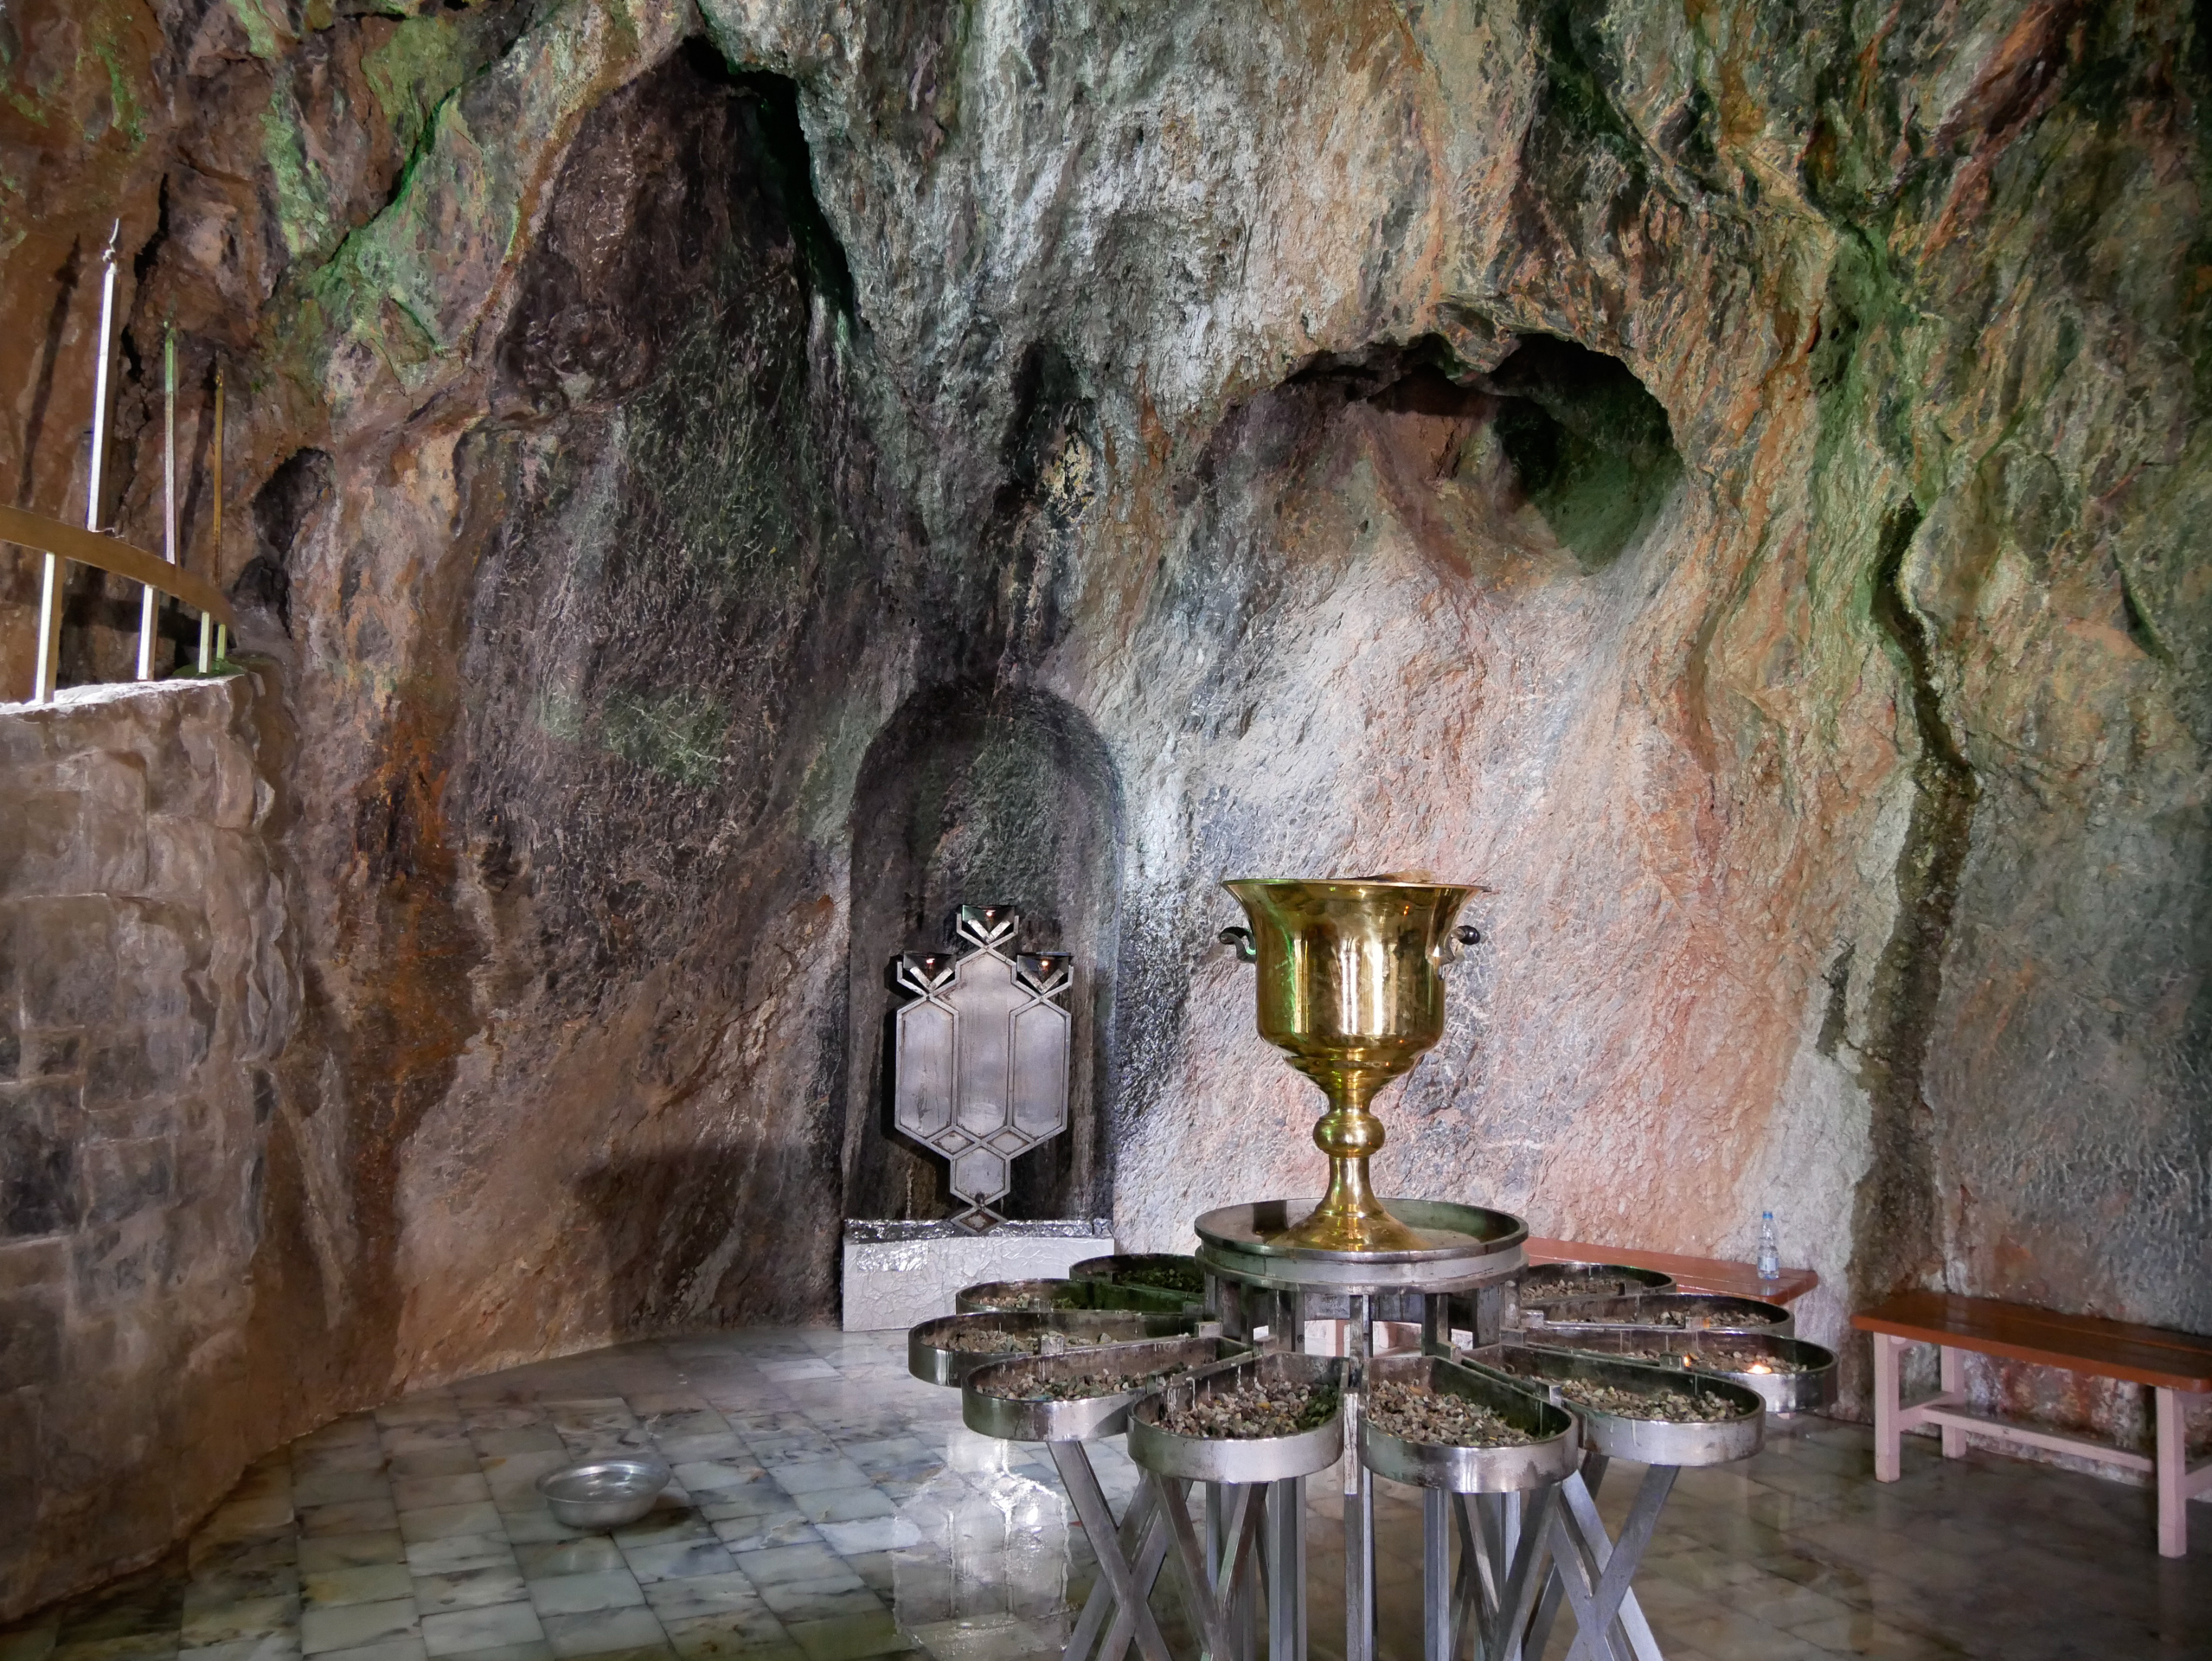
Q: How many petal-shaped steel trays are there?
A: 10